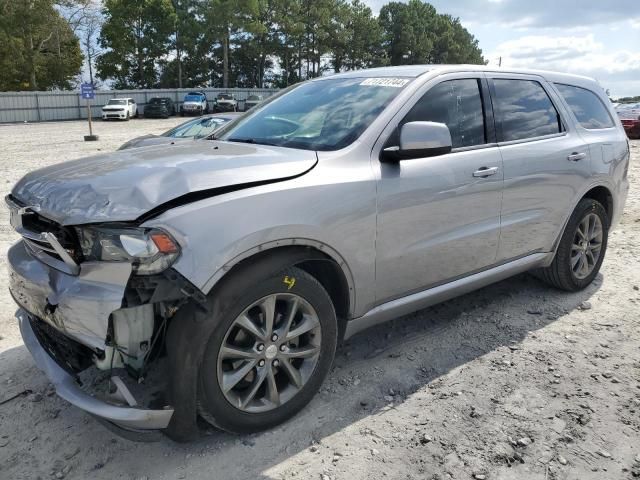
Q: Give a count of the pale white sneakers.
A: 0